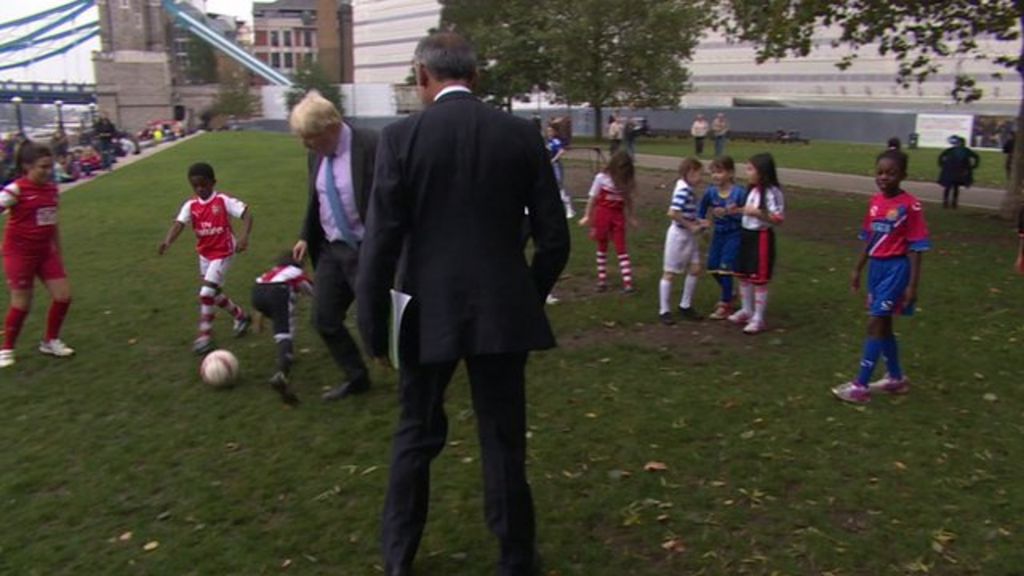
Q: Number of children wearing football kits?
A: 9